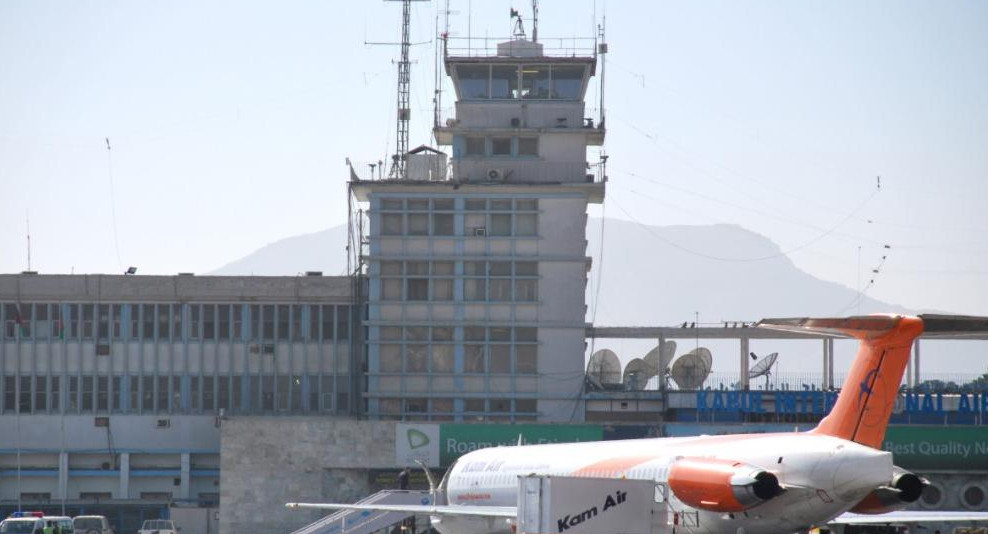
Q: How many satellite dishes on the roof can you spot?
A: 6